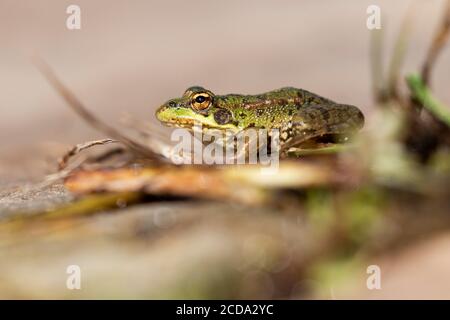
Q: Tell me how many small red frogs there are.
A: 0